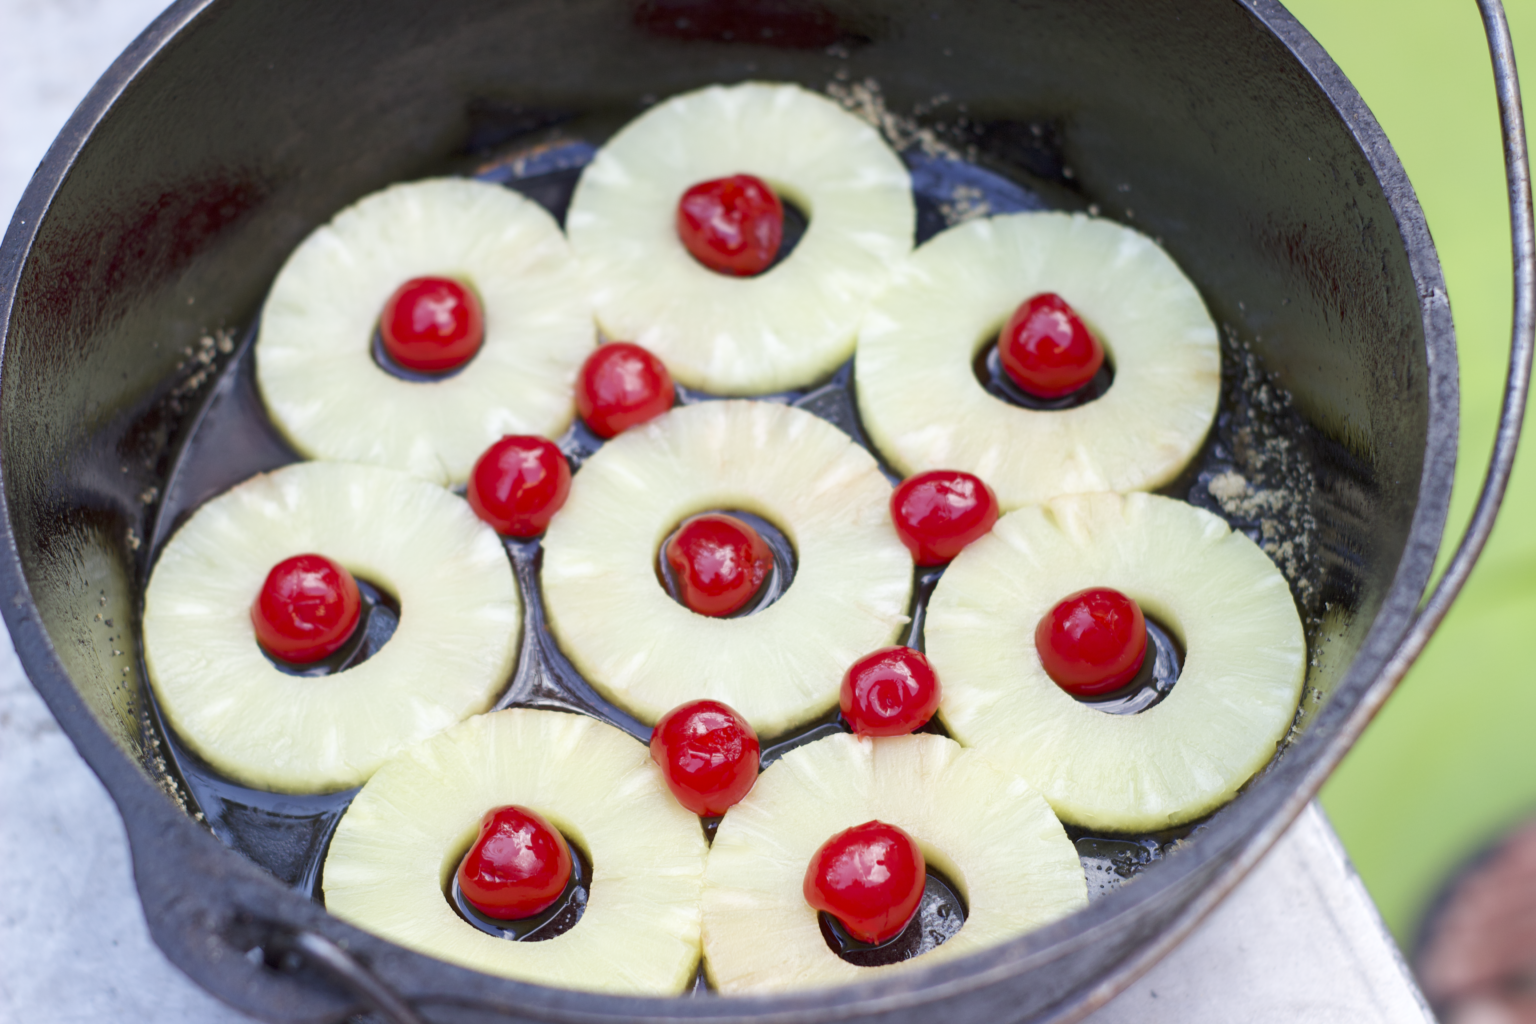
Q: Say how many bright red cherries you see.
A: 13